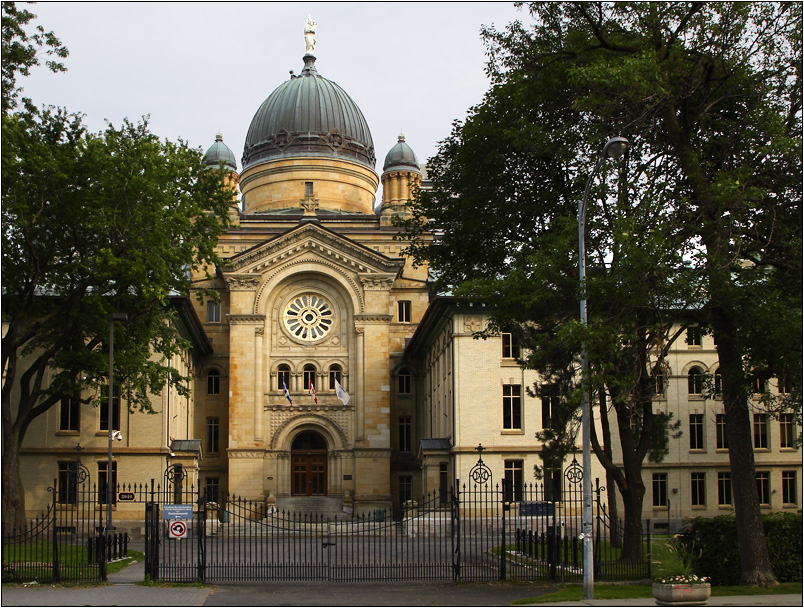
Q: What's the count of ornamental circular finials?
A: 4